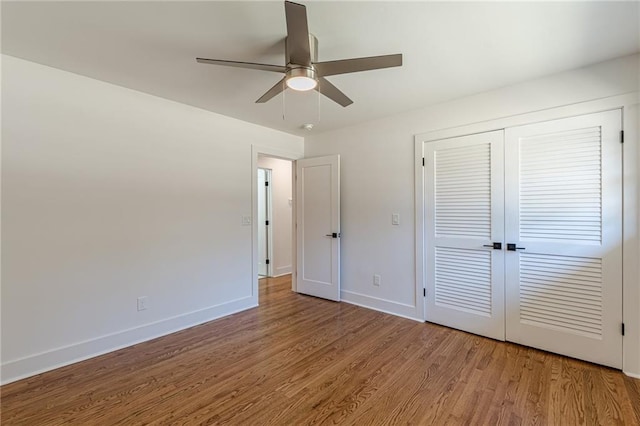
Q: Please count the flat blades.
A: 5